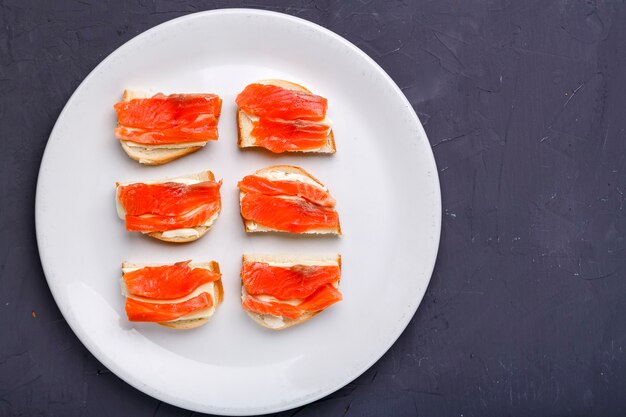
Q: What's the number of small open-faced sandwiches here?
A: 6